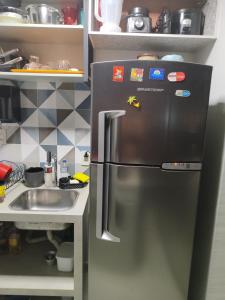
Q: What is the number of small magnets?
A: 6